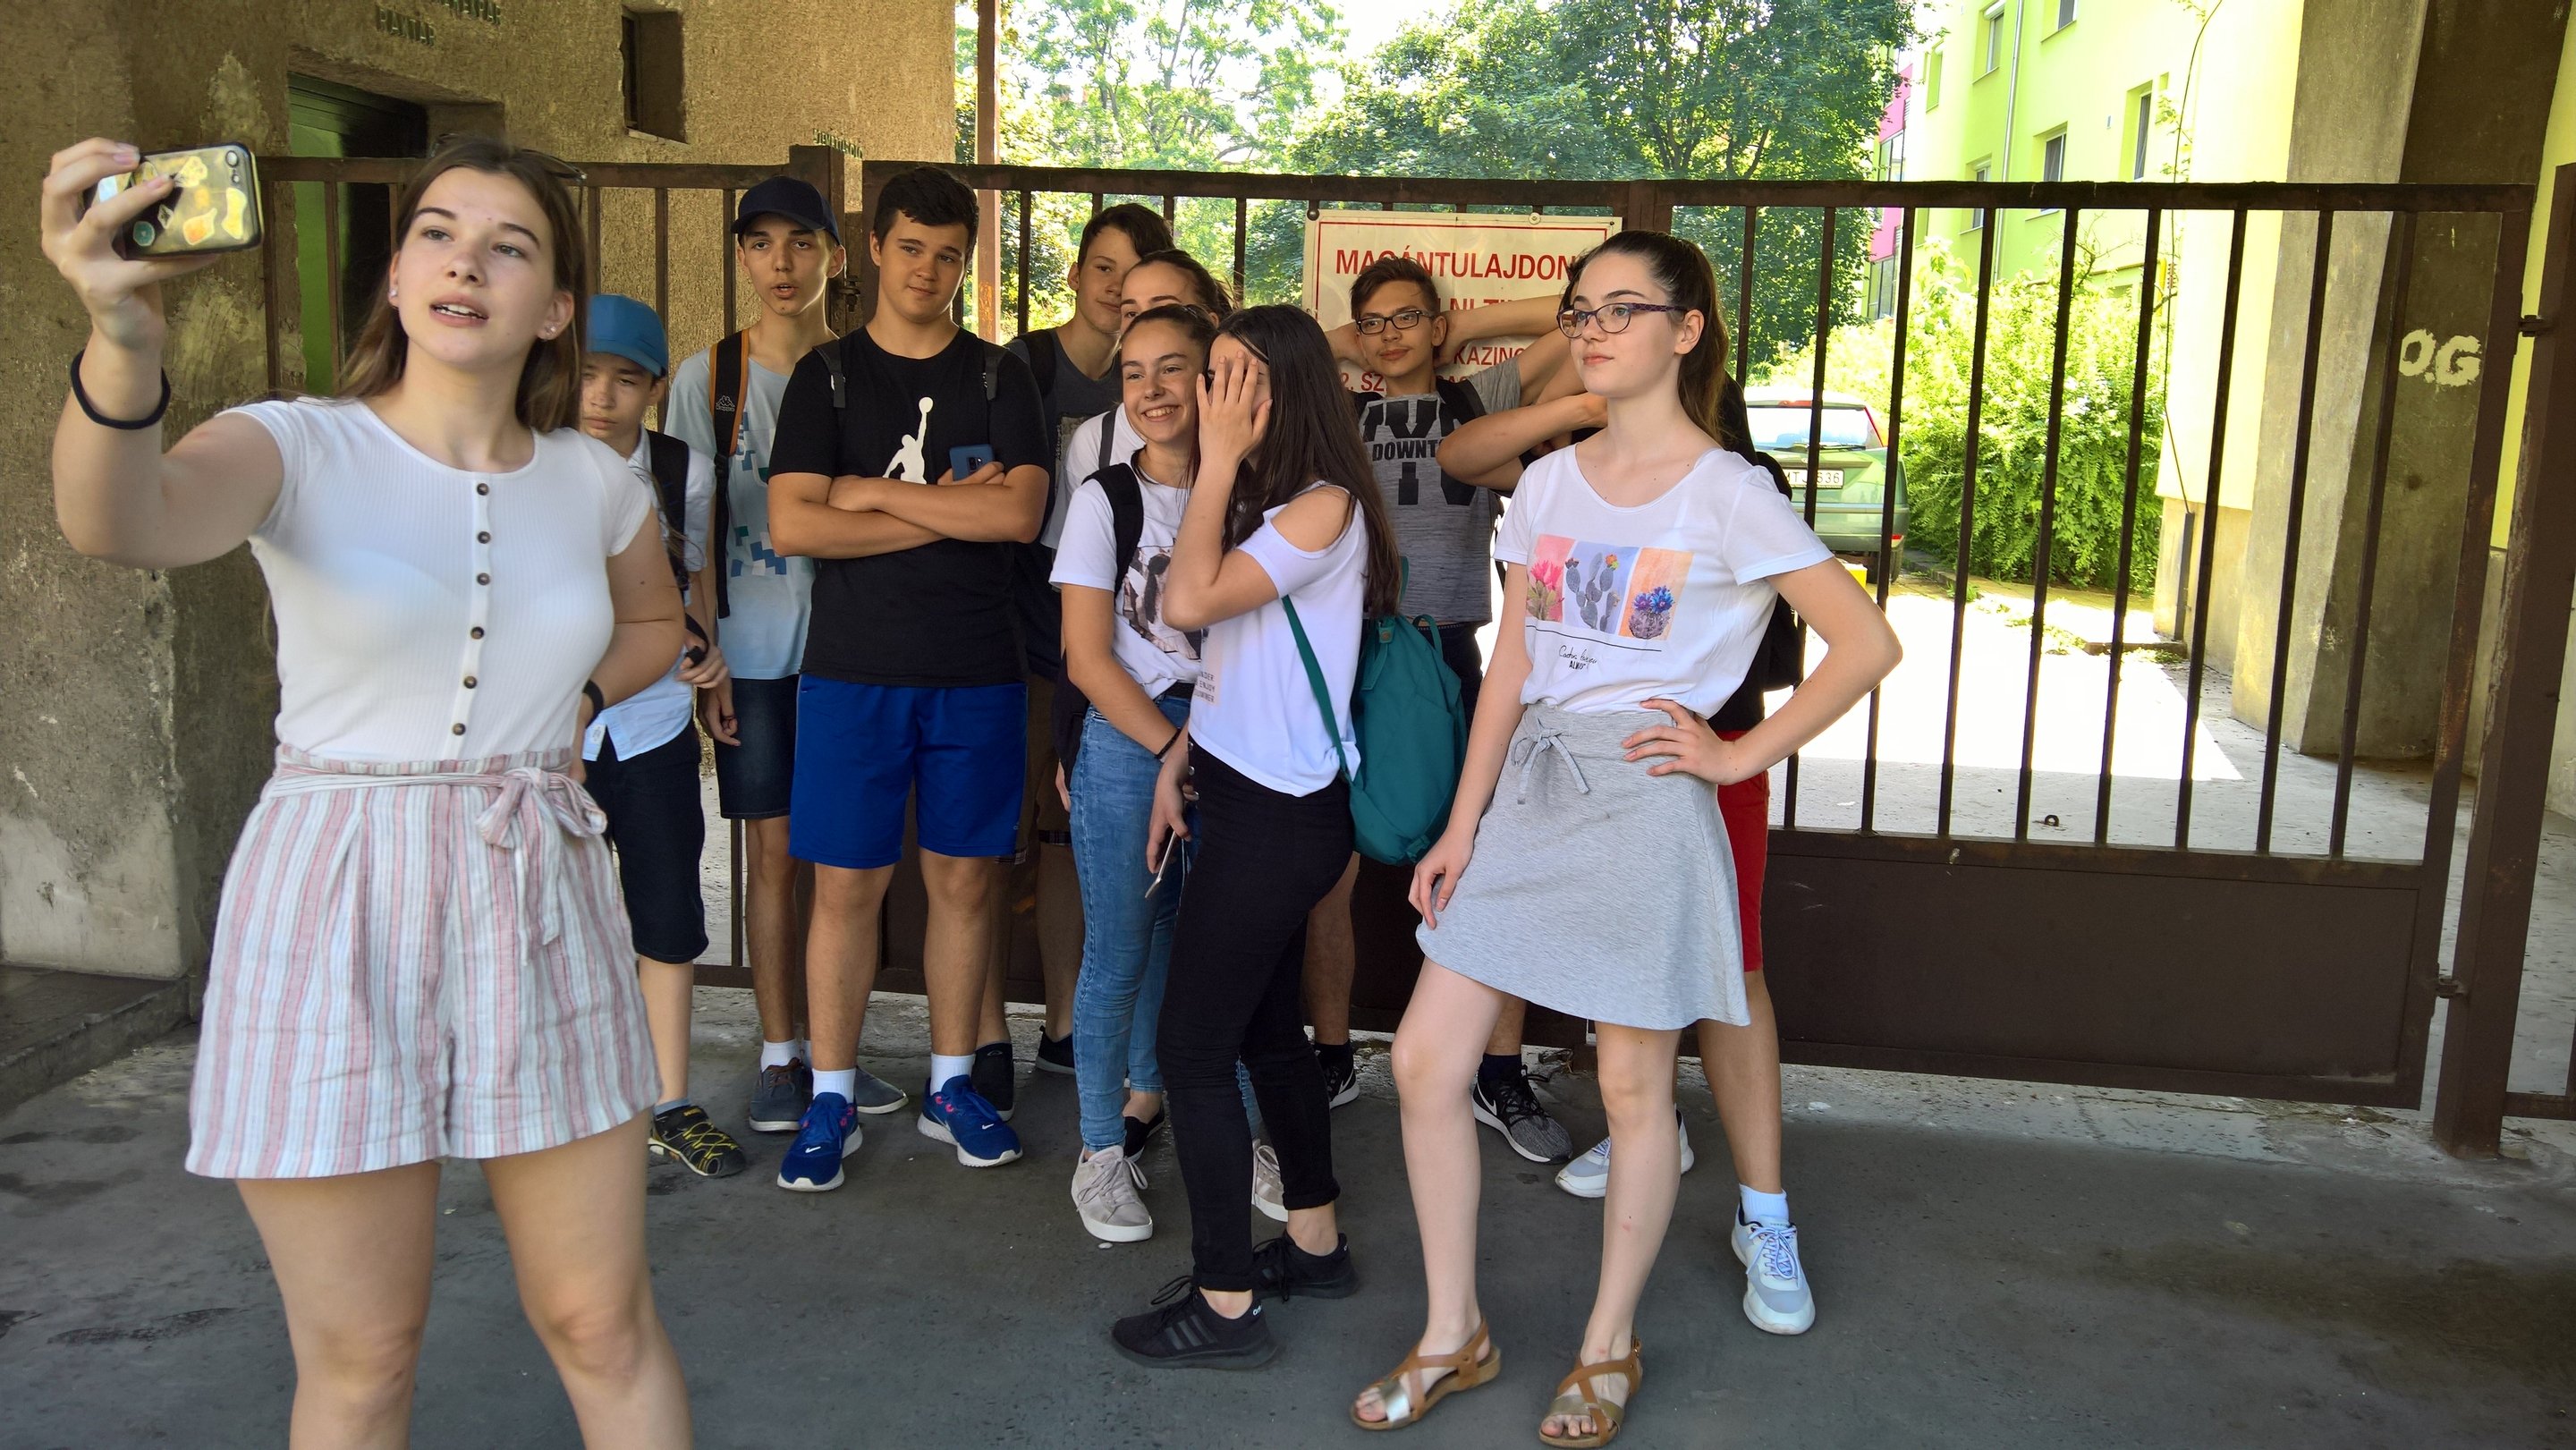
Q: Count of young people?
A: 11